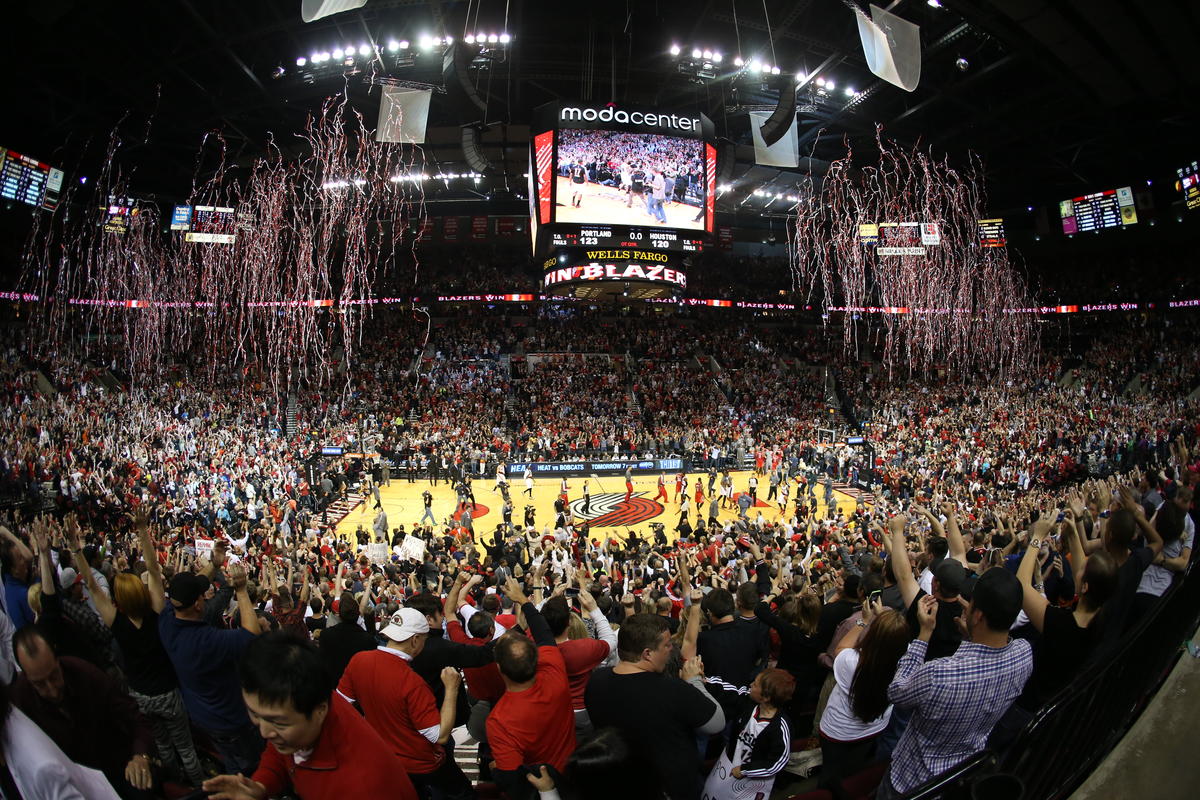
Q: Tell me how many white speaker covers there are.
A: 4